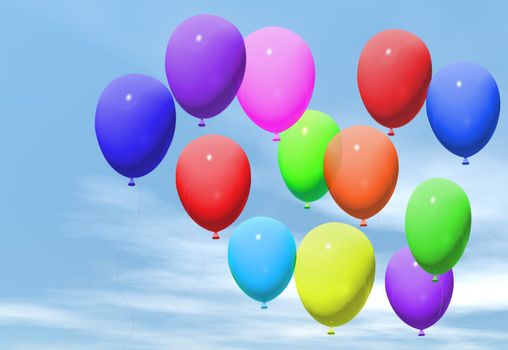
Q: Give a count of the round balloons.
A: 12